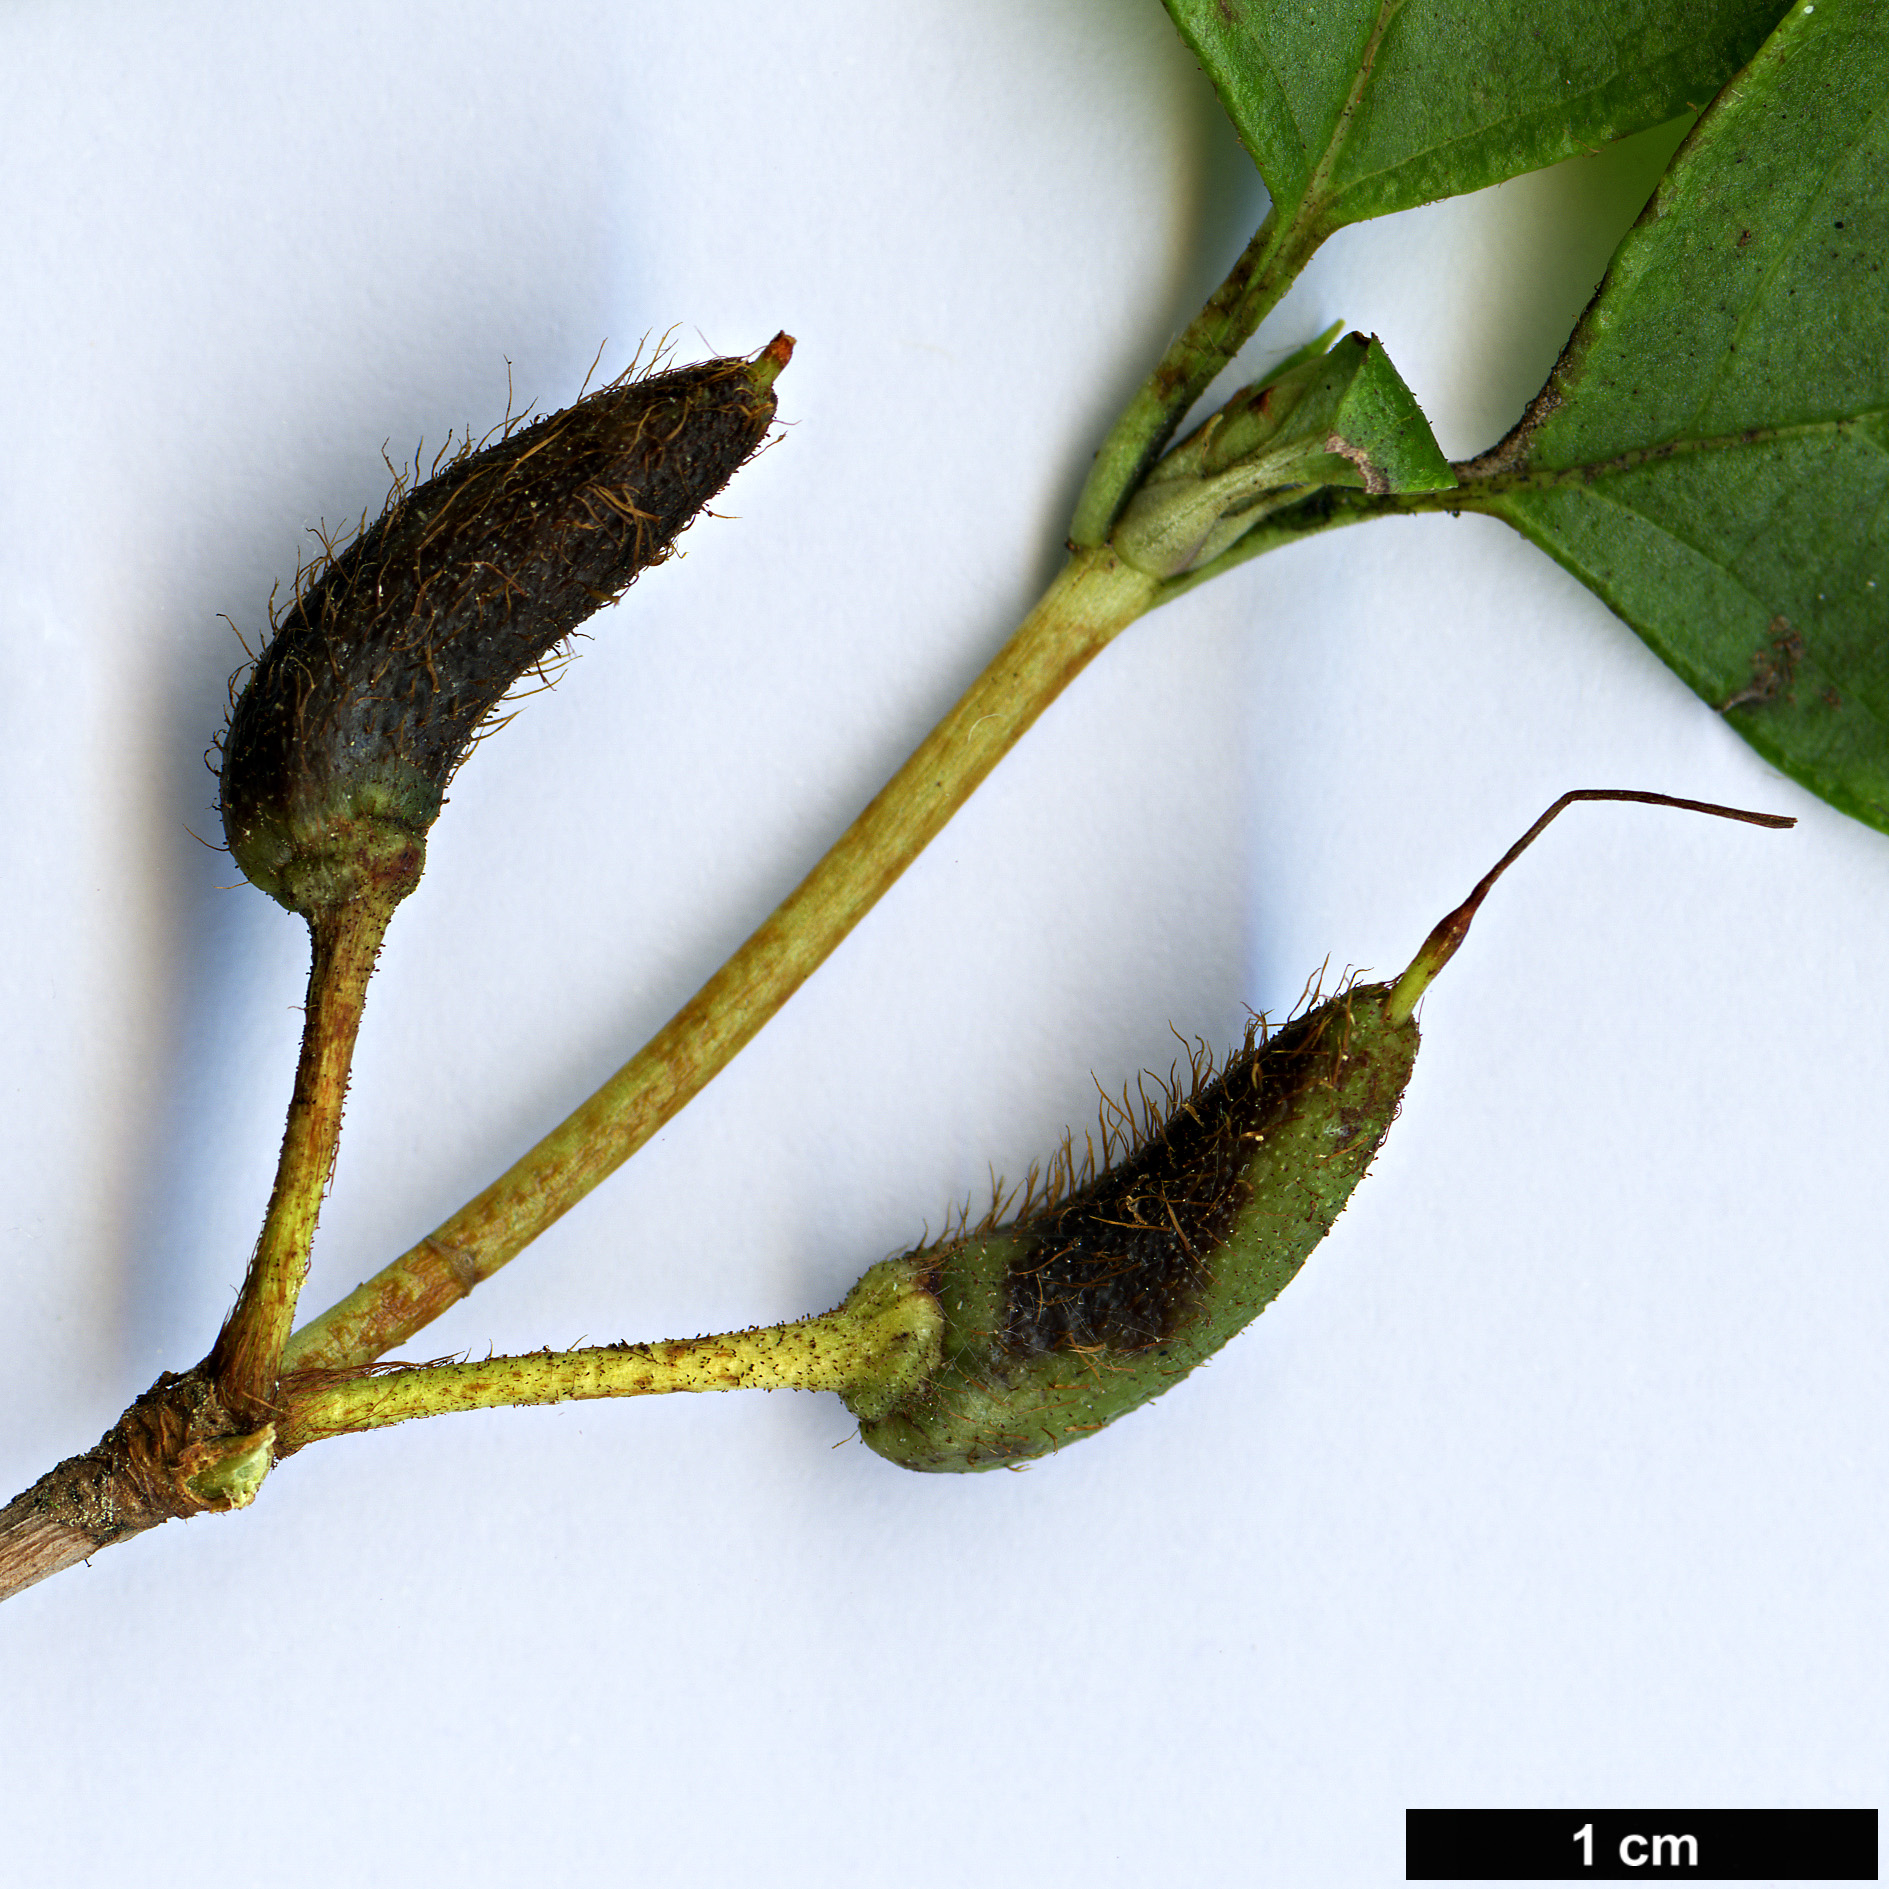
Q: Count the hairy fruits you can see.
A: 2